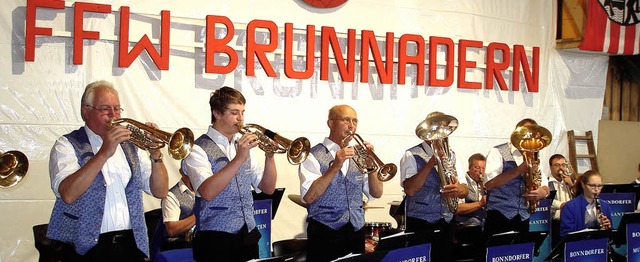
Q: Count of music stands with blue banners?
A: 7